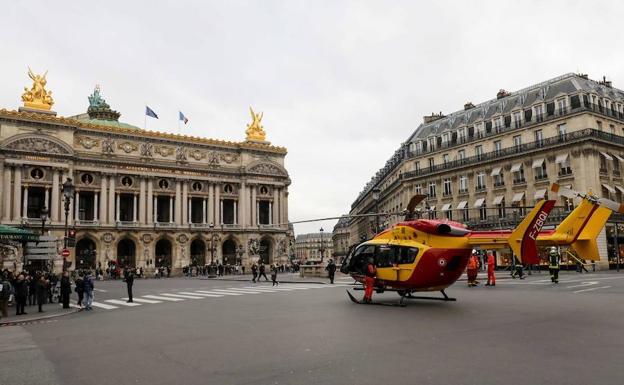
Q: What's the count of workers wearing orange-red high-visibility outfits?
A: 3